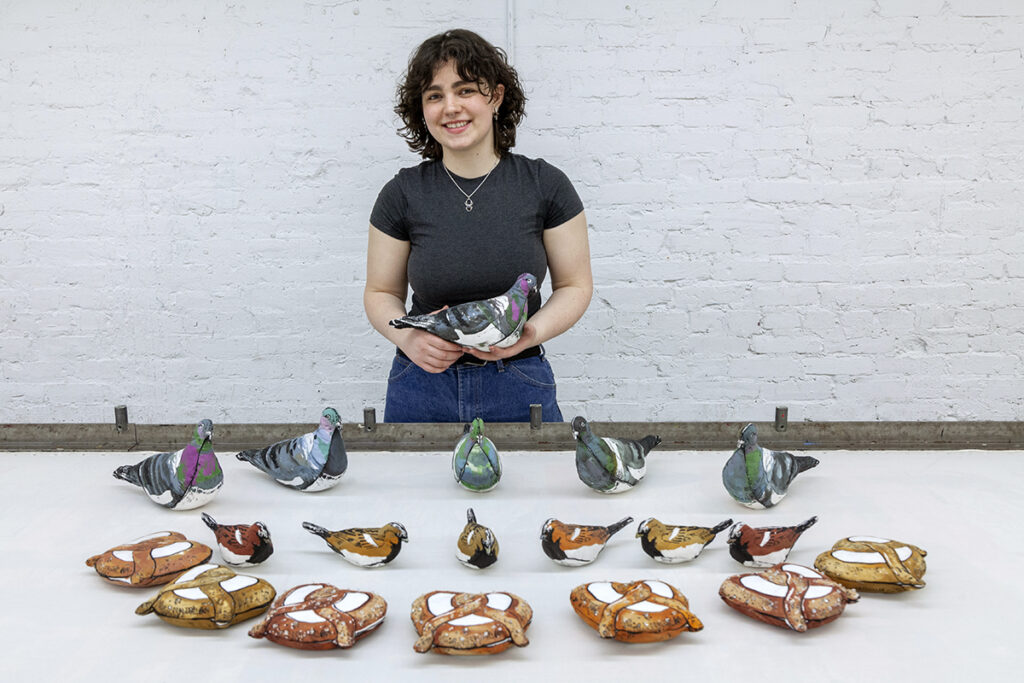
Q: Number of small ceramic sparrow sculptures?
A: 6